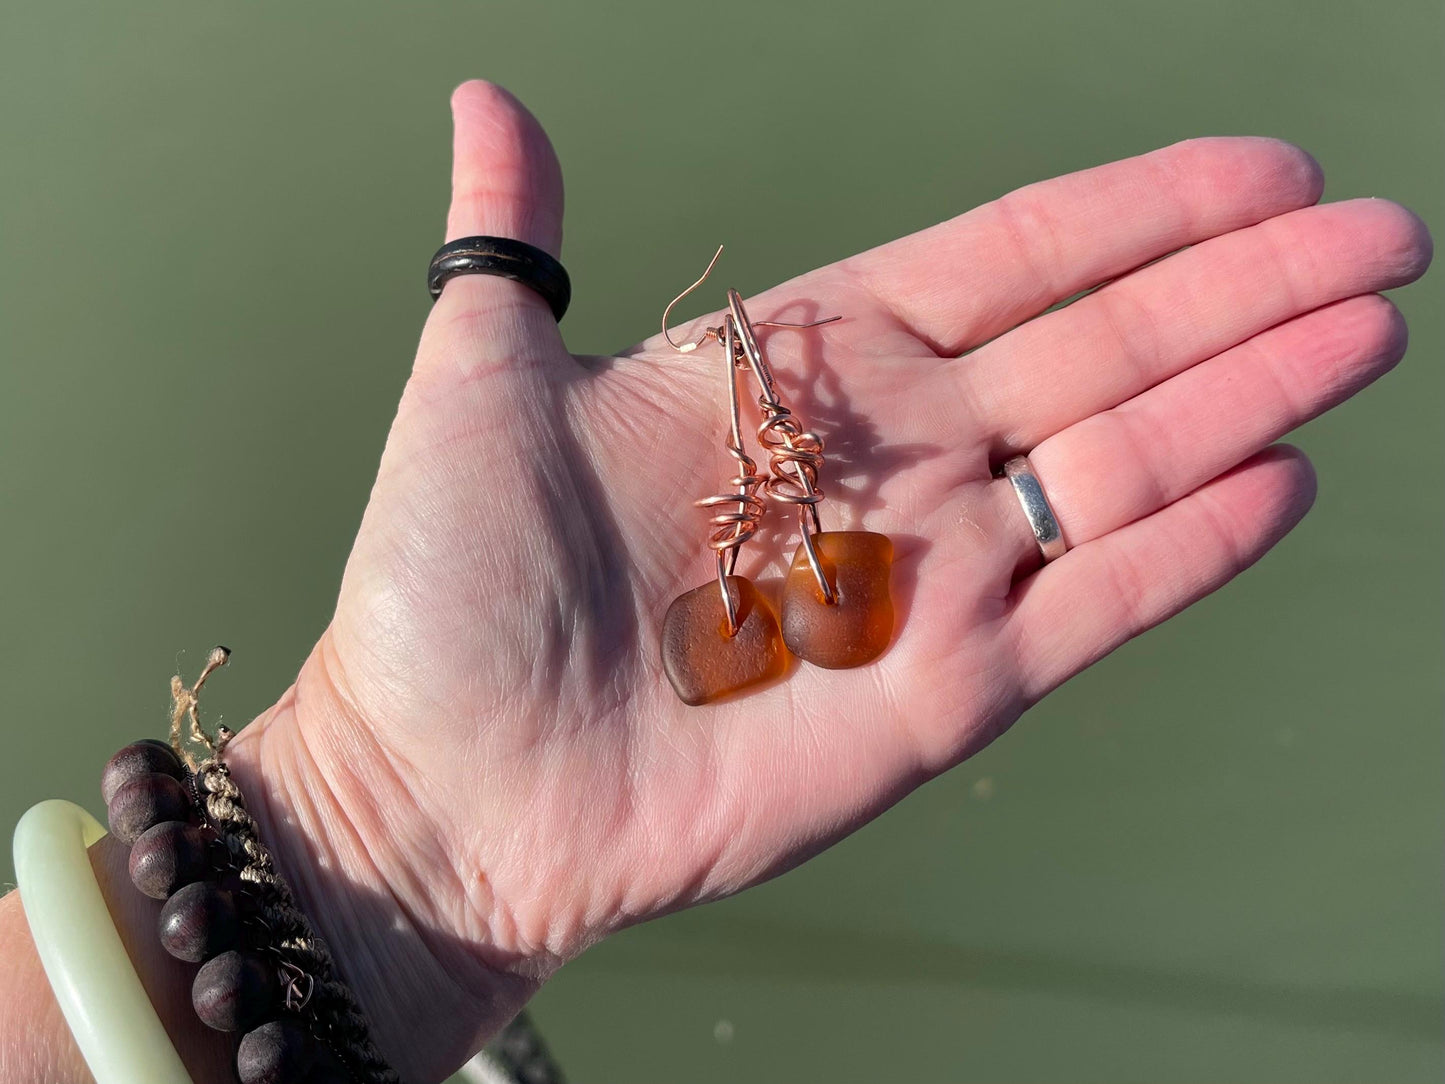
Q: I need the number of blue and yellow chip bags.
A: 0